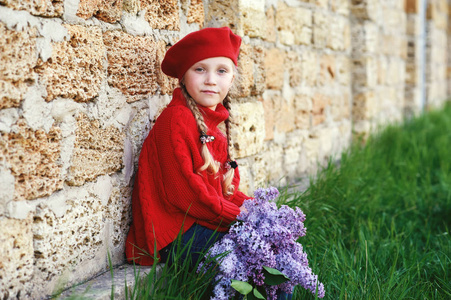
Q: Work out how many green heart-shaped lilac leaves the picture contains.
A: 3